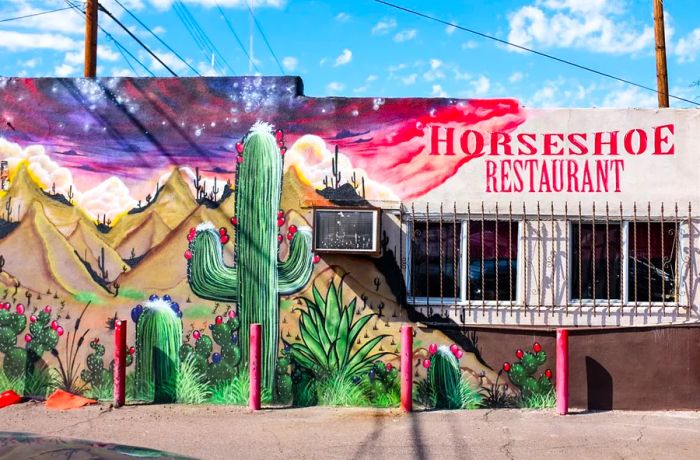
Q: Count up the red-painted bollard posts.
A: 4